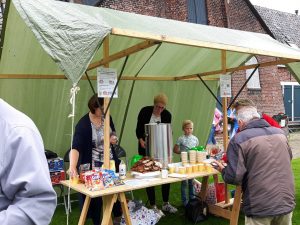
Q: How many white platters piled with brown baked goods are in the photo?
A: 1